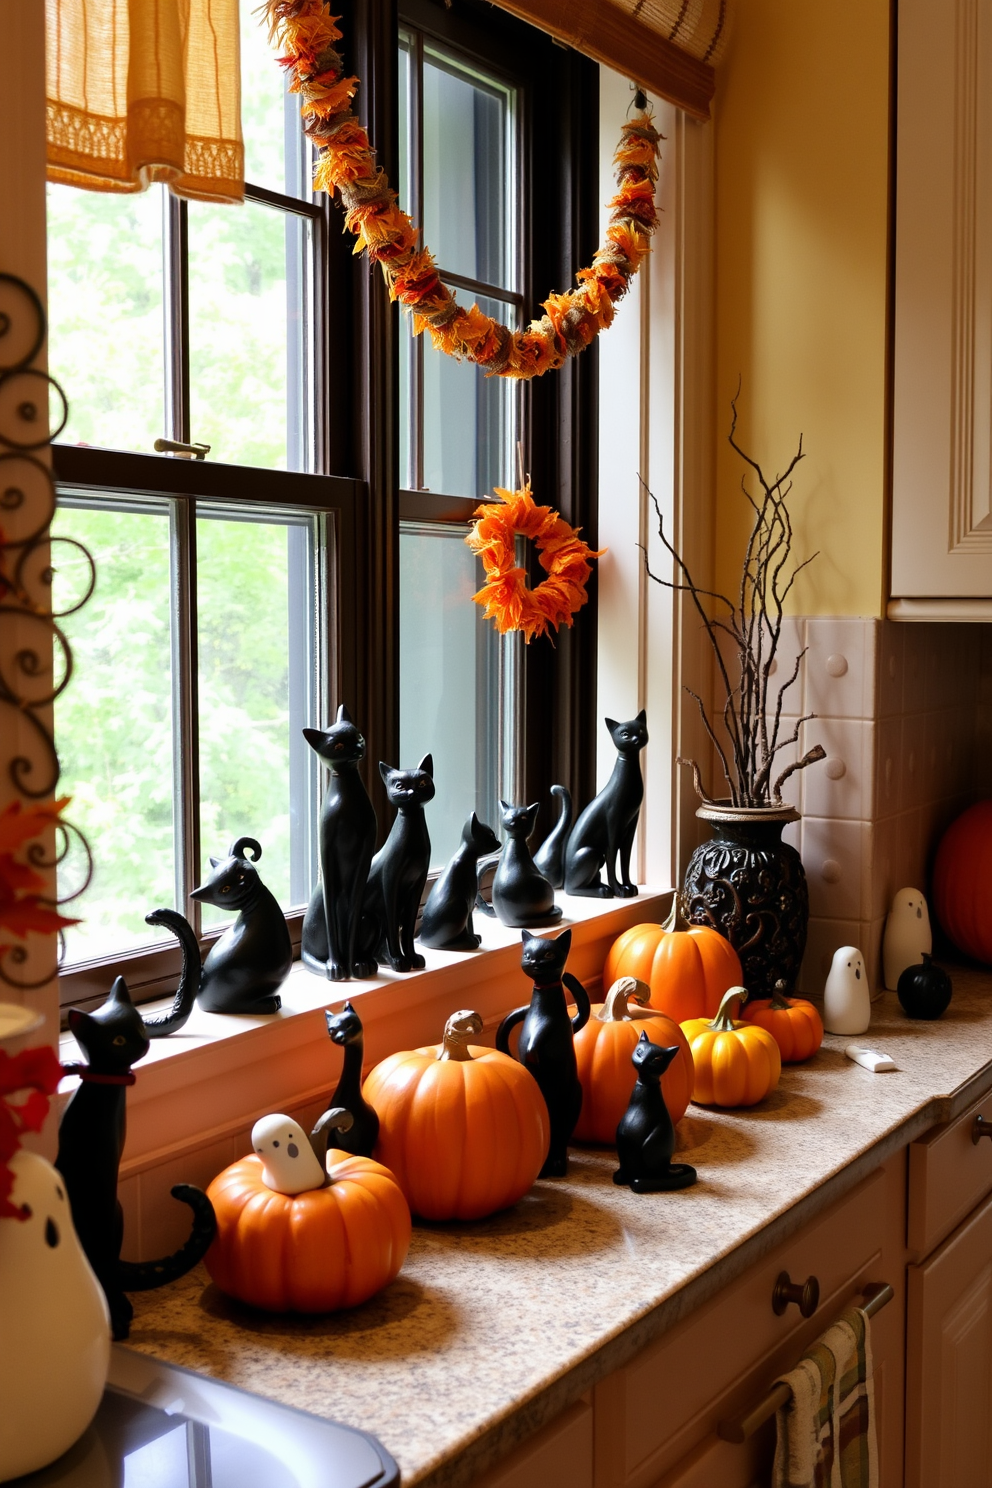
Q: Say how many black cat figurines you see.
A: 10